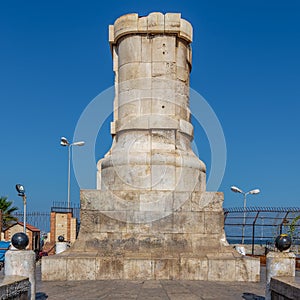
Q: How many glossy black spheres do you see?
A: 3